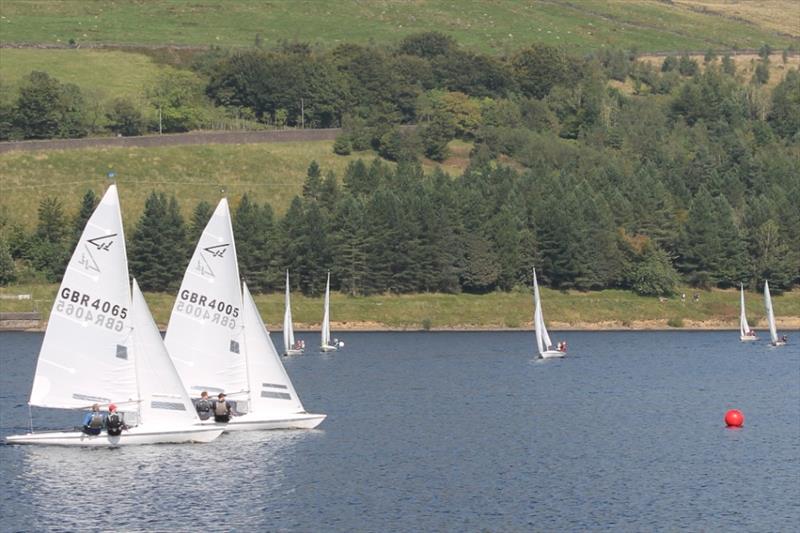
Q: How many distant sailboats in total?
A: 5